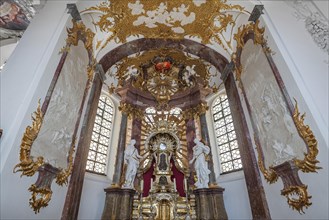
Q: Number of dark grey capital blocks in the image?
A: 4